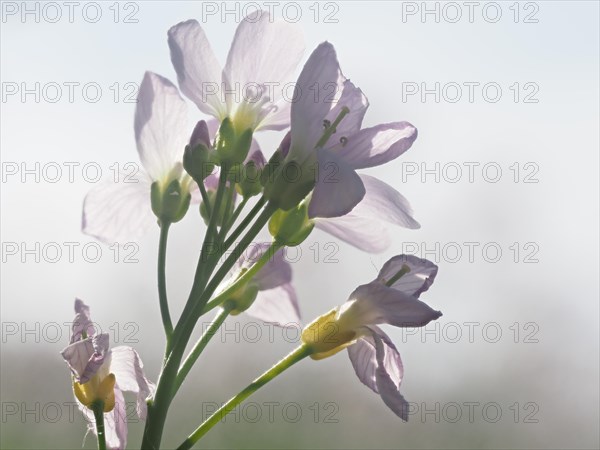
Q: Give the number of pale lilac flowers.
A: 7